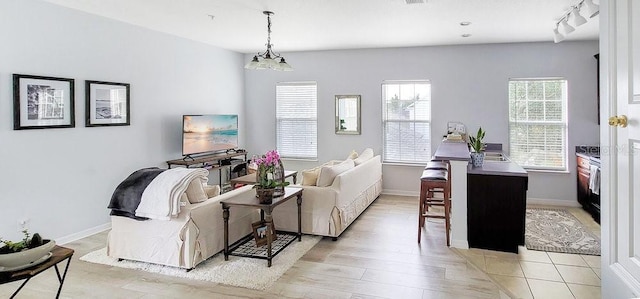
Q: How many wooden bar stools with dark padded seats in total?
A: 3